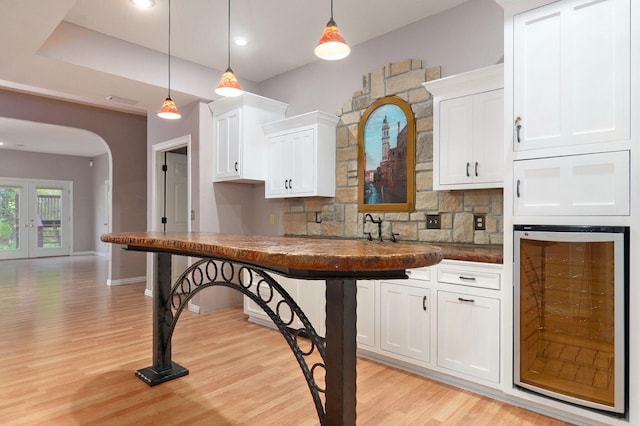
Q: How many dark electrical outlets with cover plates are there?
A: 2